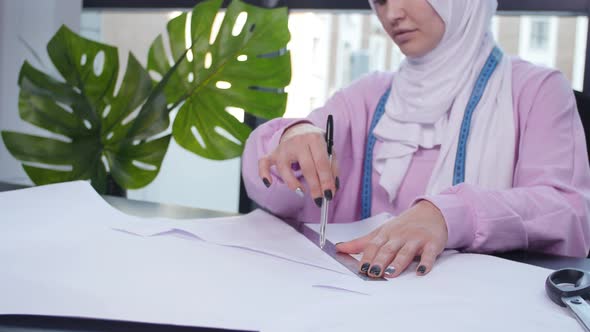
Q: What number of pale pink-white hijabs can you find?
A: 1